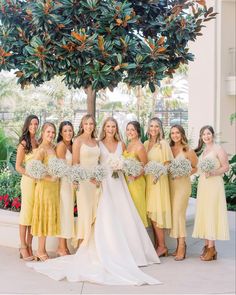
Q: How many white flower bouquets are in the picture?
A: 9